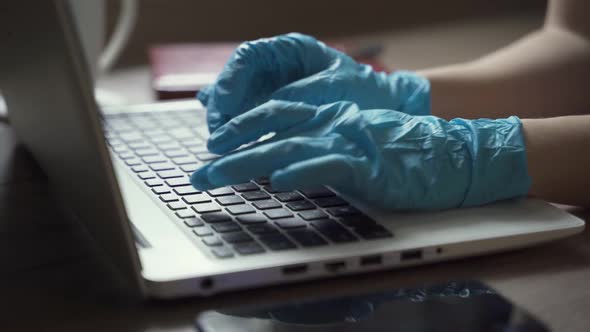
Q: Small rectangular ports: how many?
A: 4